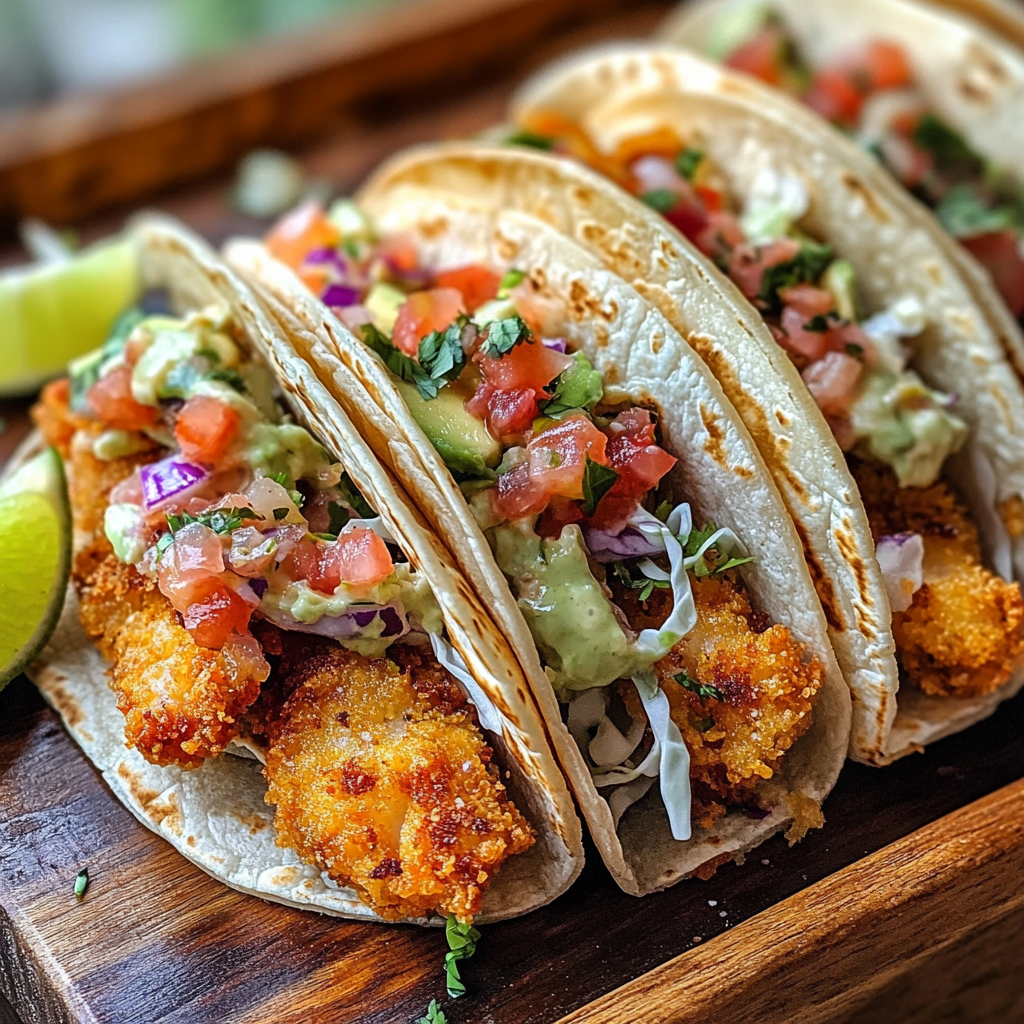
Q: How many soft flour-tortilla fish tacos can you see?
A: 4